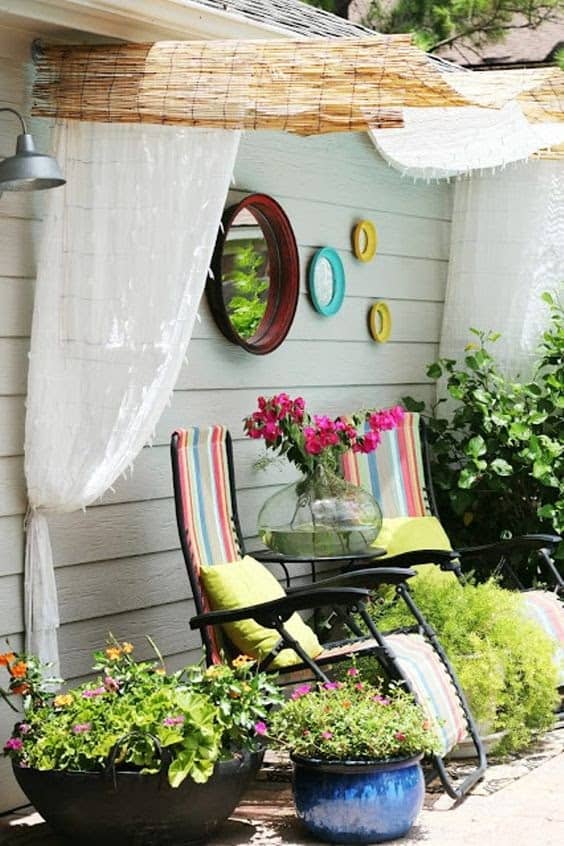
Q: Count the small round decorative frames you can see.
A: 3